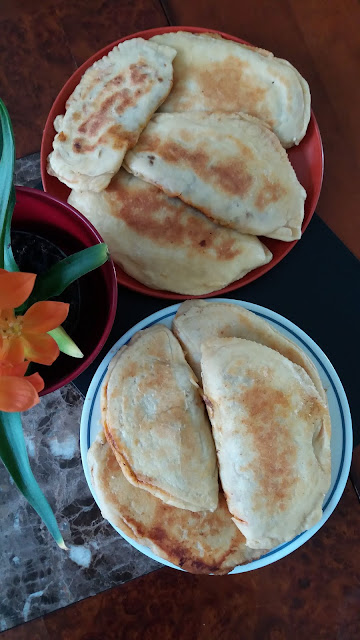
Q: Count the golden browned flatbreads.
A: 8